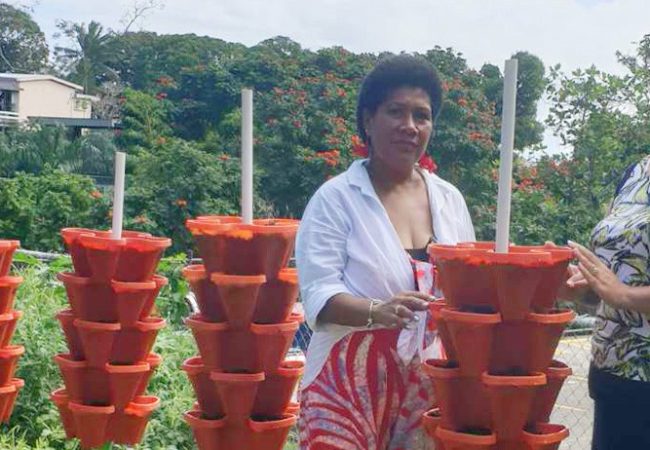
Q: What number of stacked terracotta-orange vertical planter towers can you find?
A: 4